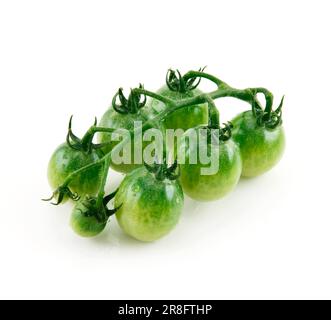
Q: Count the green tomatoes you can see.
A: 7